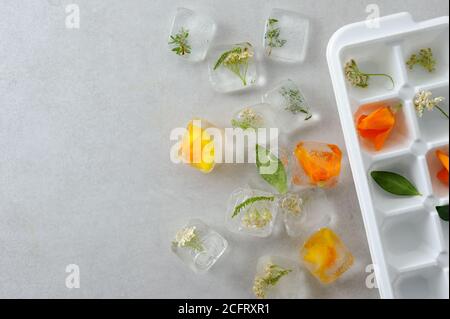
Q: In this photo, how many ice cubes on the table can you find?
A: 13